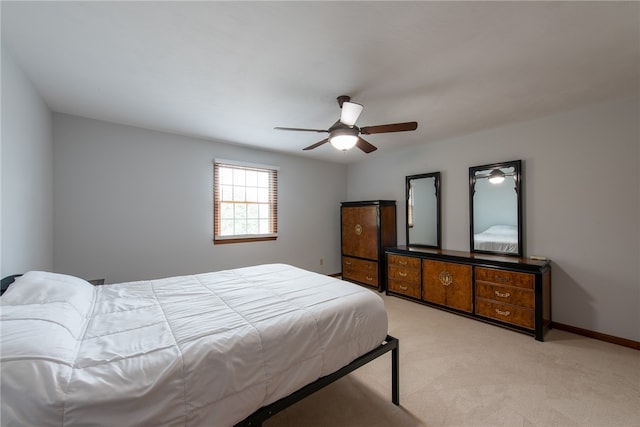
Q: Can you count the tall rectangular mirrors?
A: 2